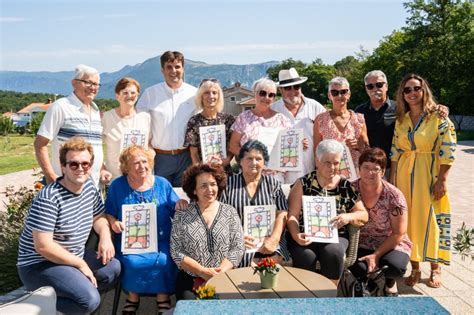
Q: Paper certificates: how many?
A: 7